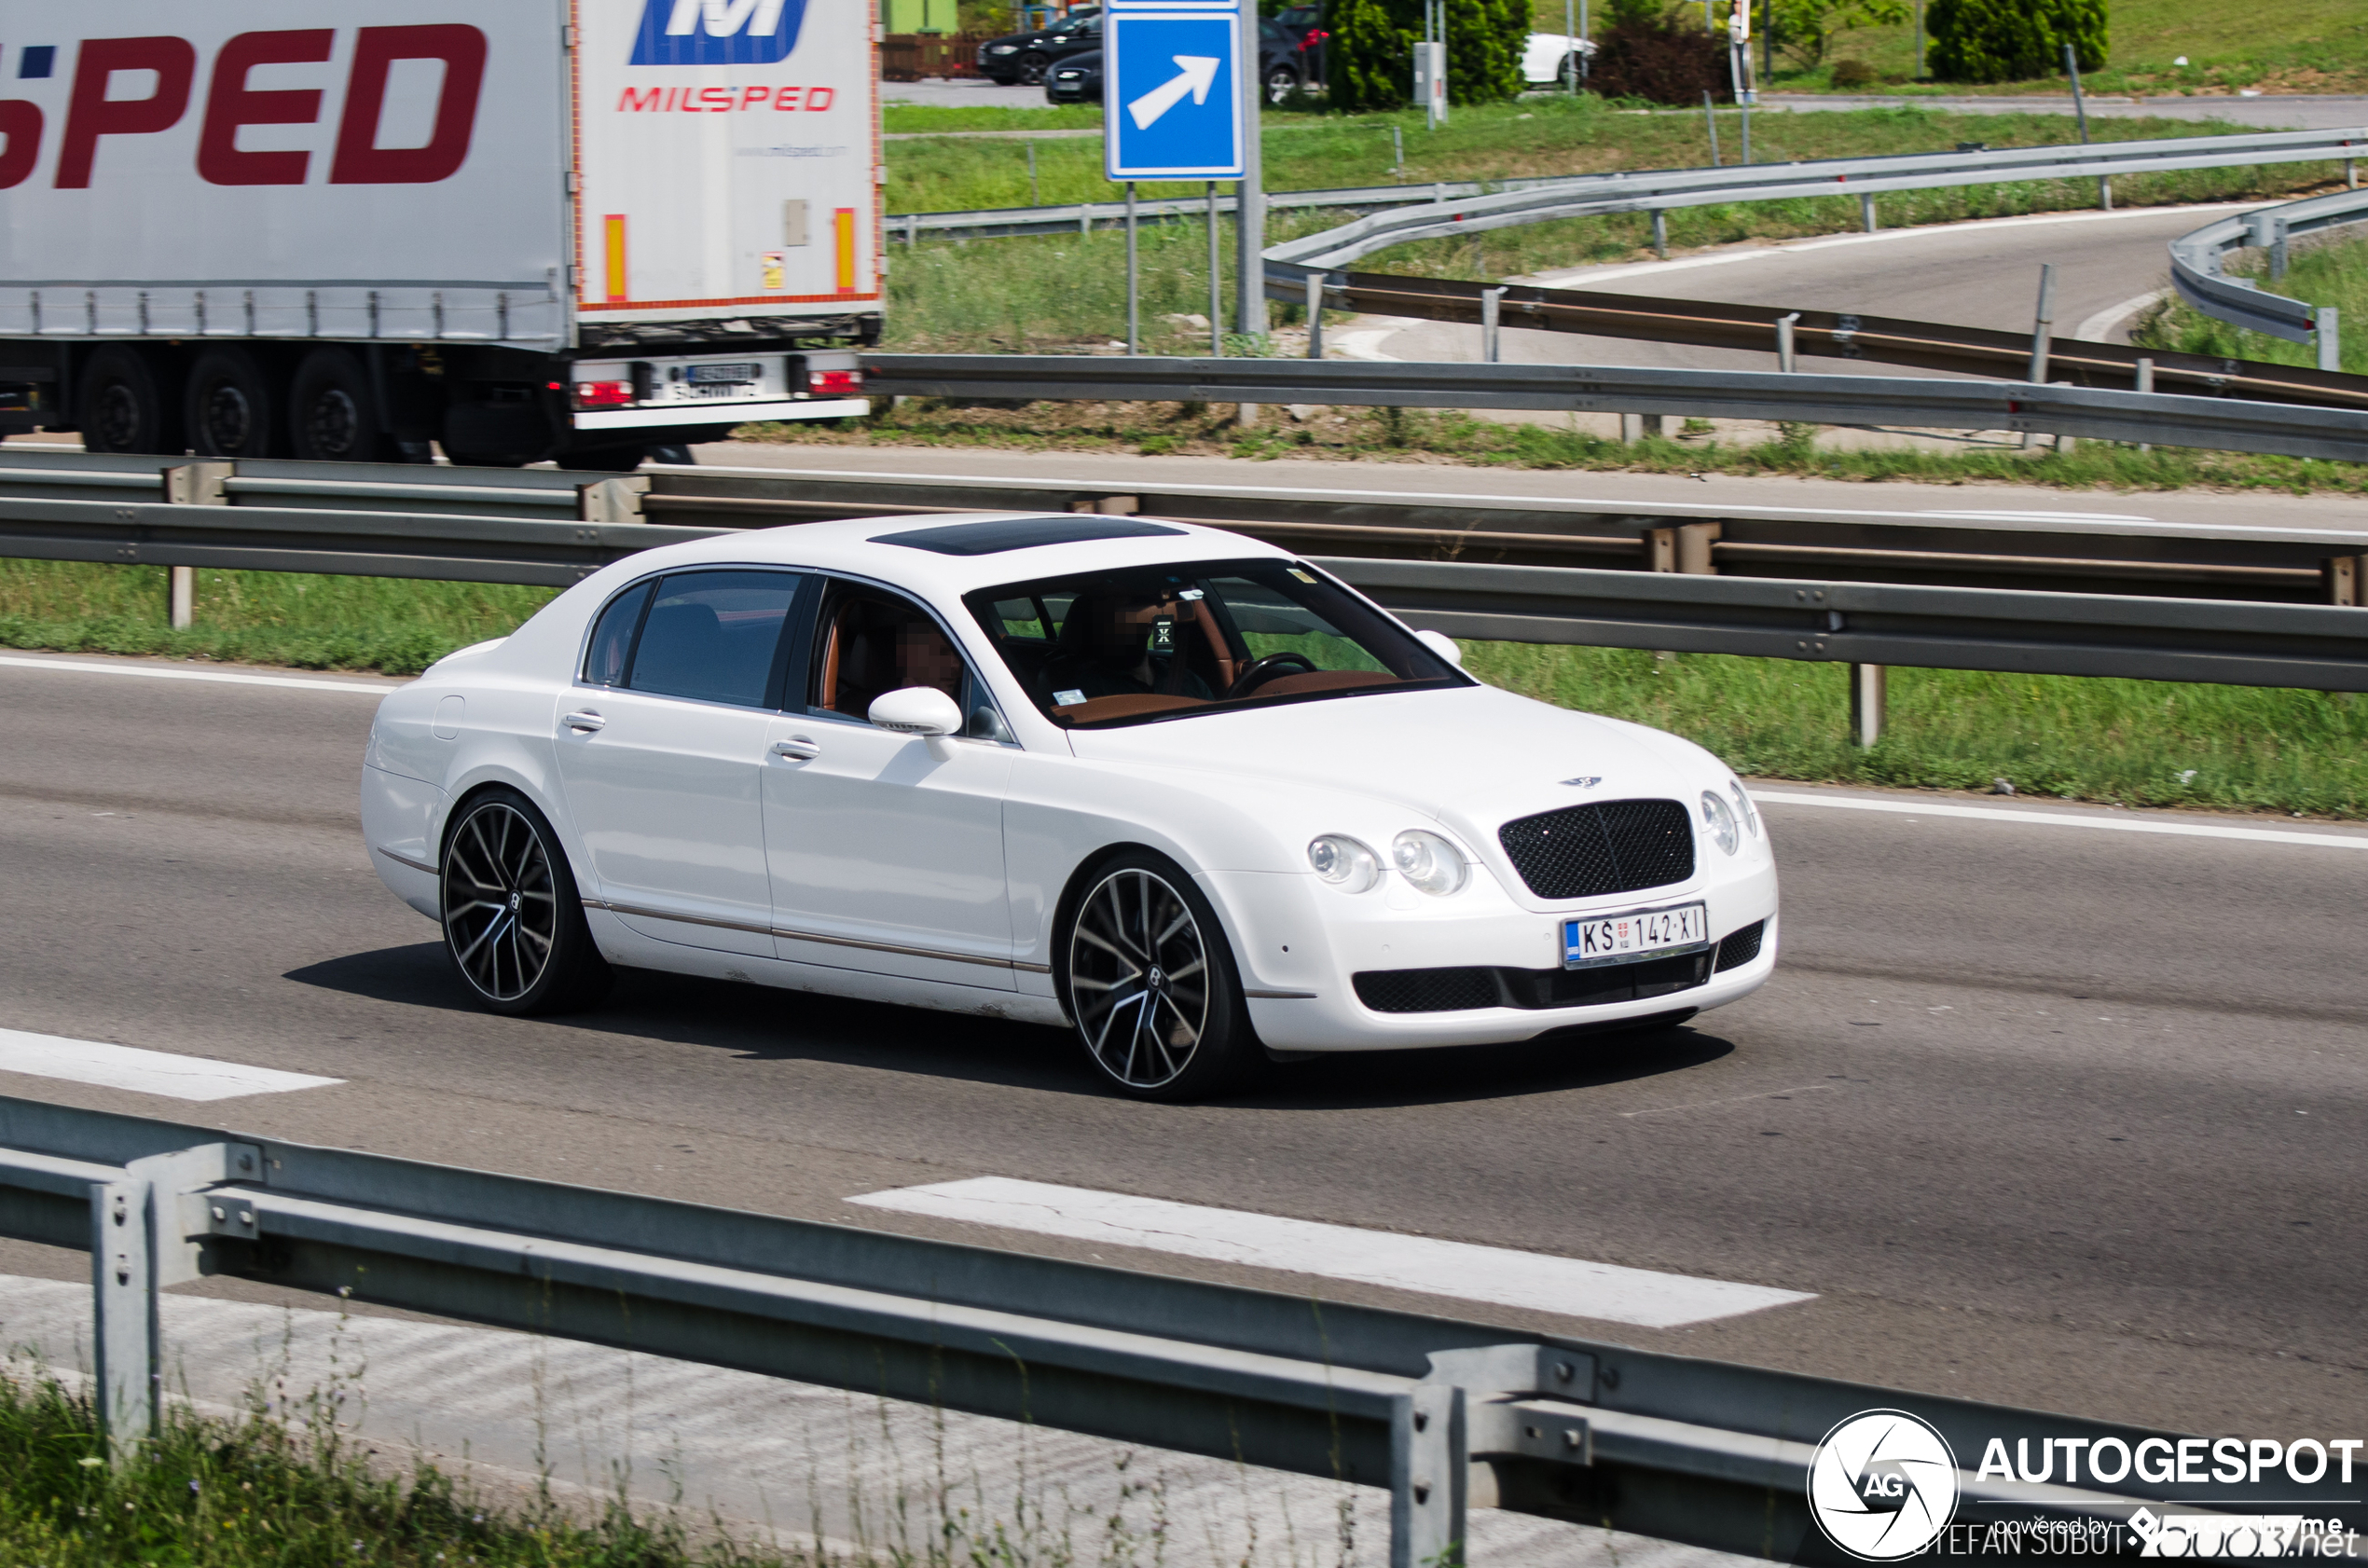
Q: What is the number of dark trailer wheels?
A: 3